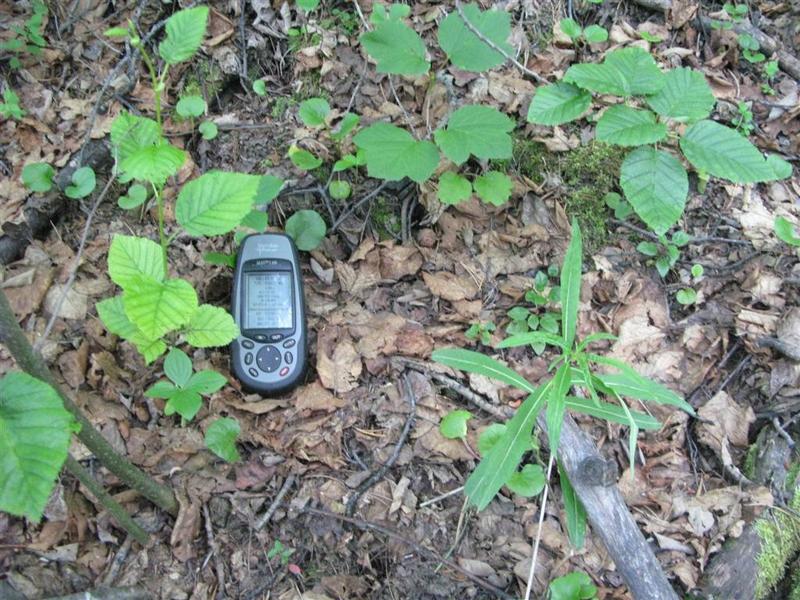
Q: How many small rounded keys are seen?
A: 8